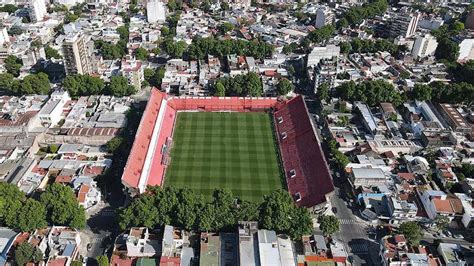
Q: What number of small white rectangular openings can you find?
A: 4